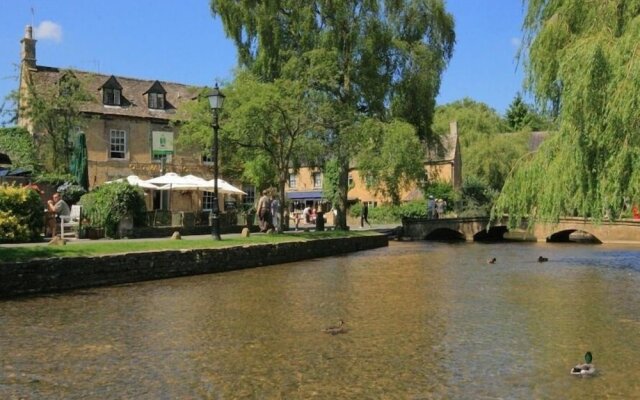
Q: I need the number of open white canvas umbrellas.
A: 4